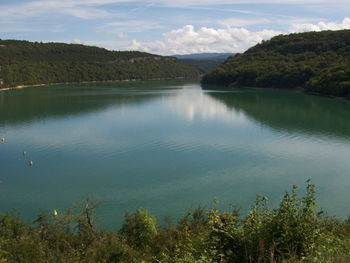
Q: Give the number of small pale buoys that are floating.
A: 4